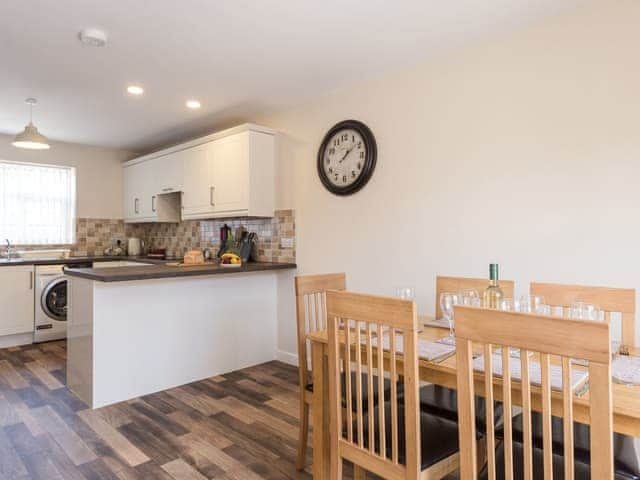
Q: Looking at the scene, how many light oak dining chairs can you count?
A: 5